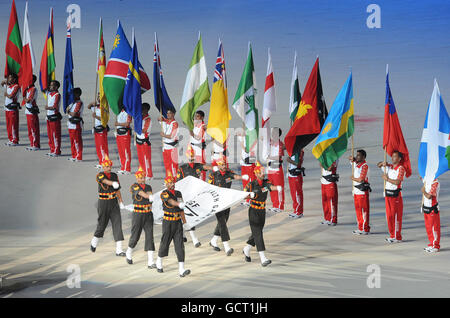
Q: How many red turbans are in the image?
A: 6